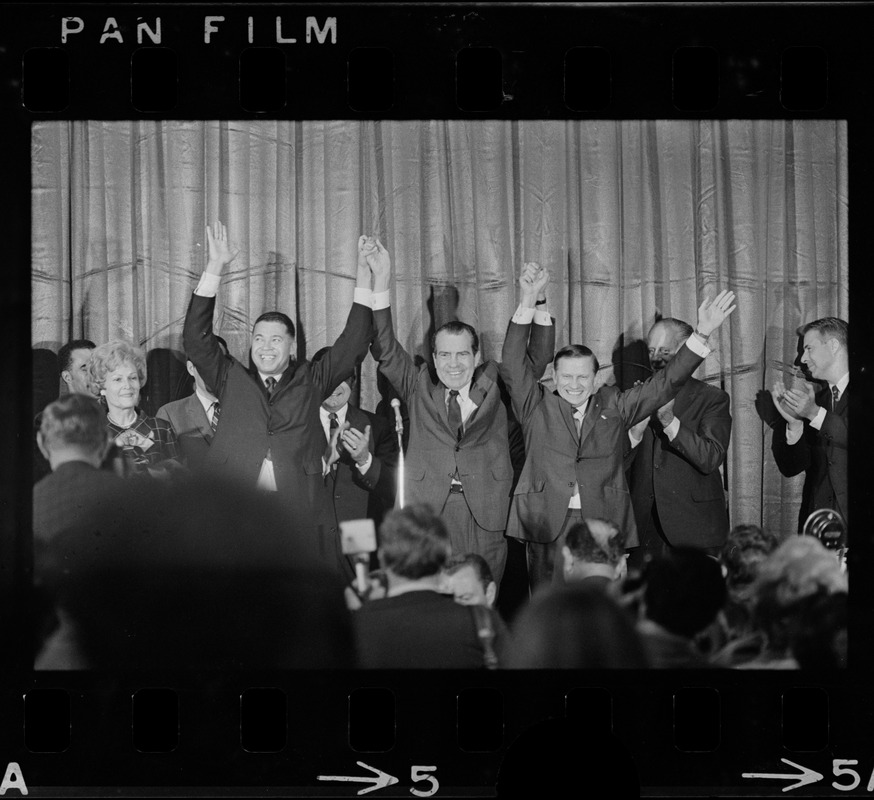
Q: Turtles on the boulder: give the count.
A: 0